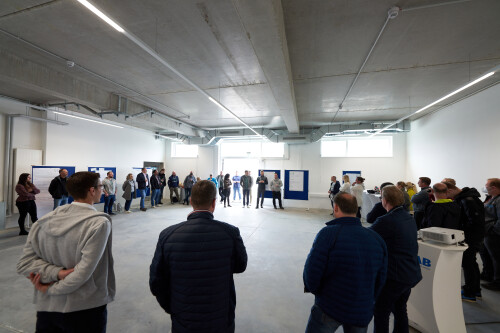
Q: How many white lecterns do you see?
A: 1